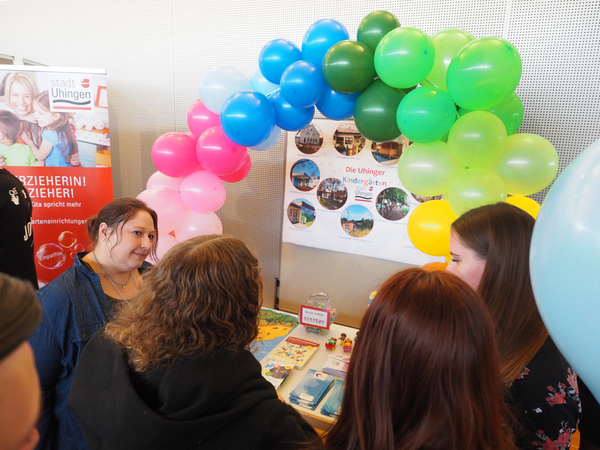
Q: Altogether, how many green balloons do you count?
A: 12